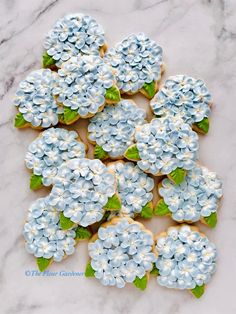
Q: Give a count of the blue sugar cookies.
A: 14